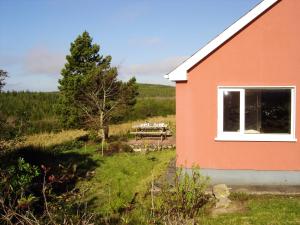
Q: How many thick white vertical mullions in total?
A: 1